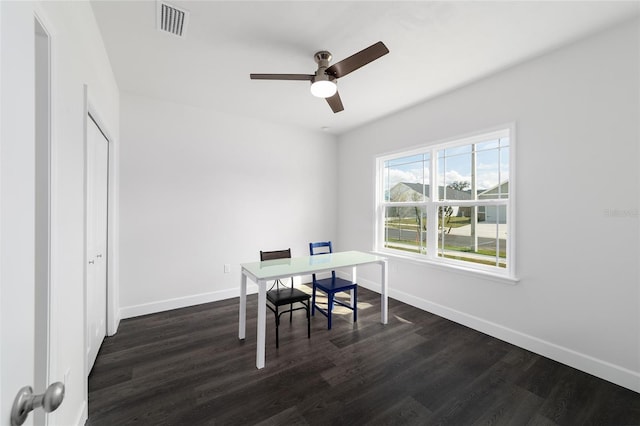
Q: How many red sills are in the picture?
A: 0